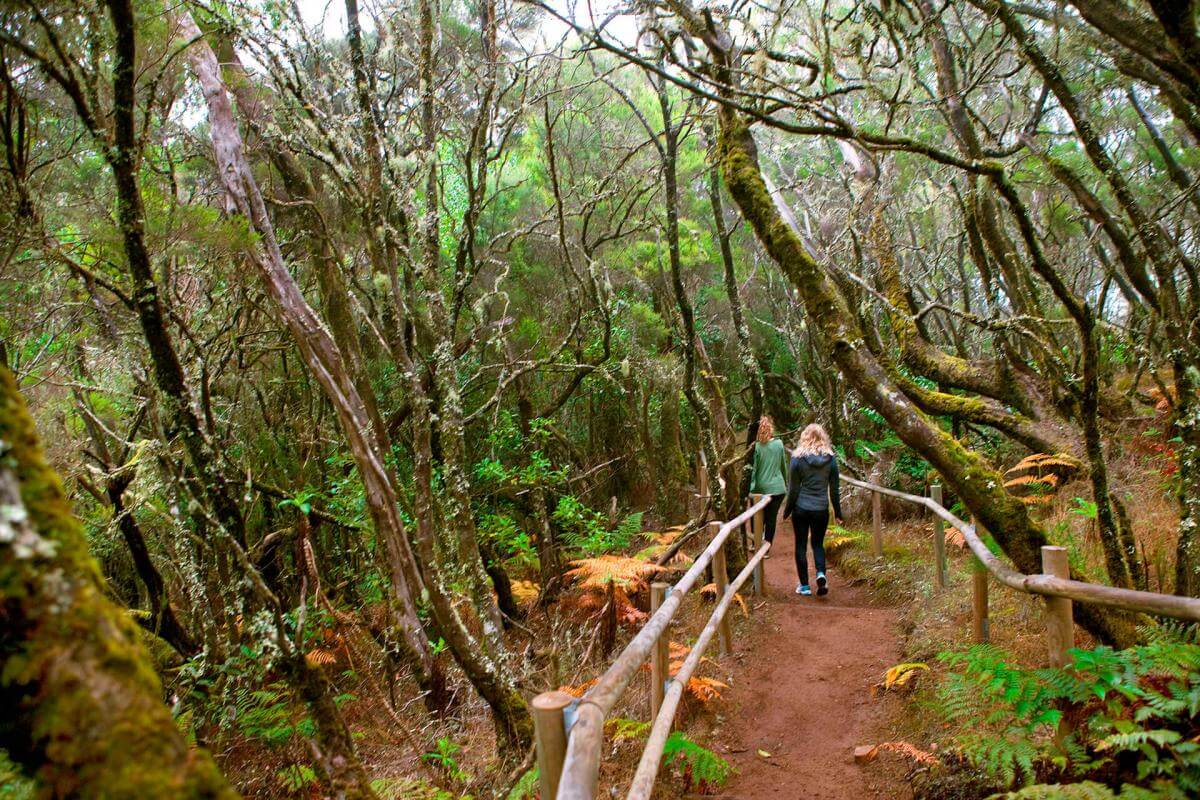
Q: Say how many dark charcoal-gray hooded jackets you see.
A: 1